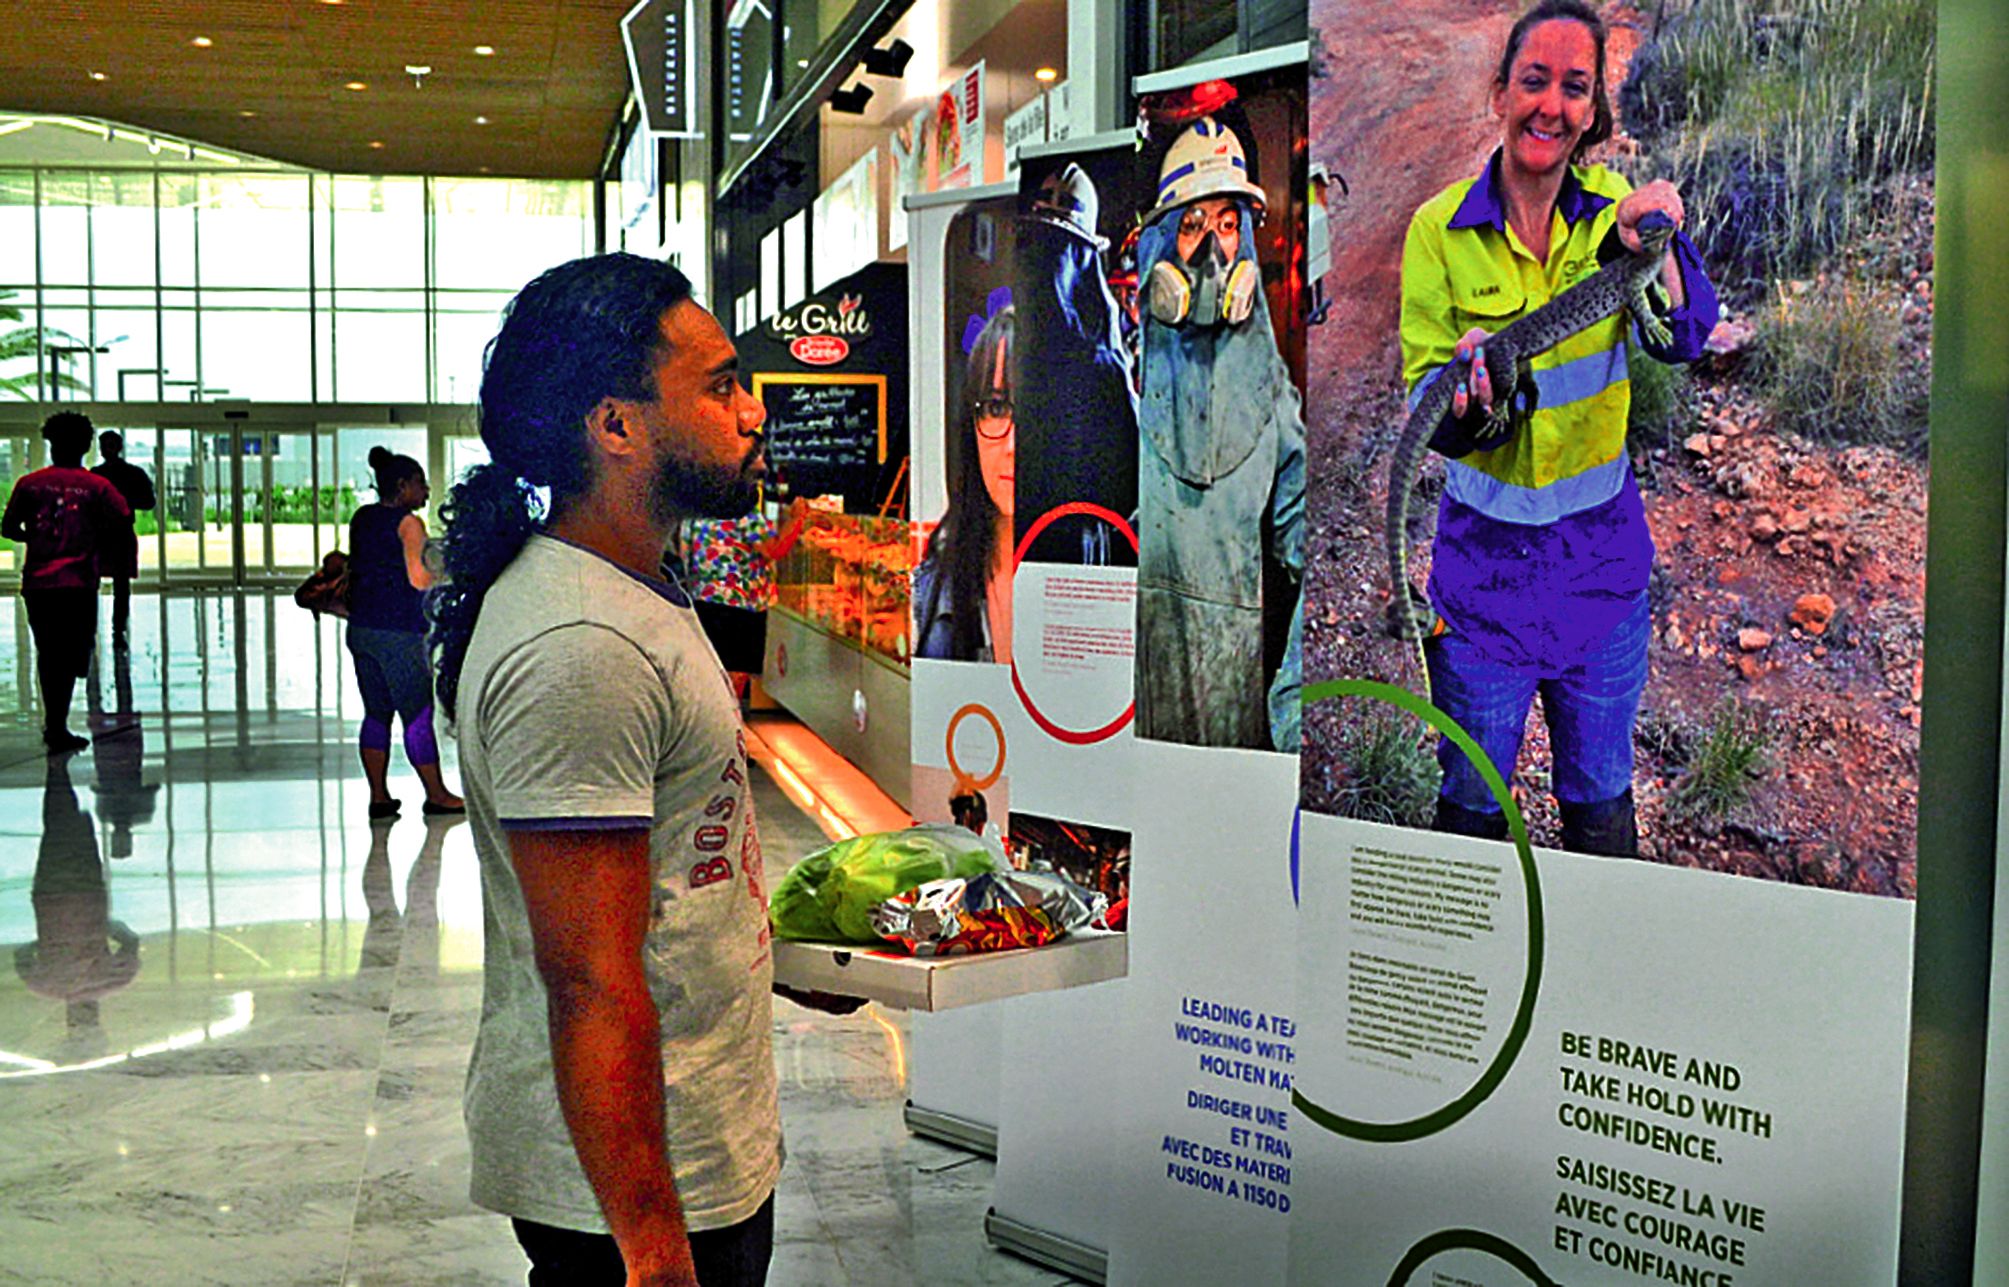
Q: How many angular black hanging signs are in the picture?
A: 2